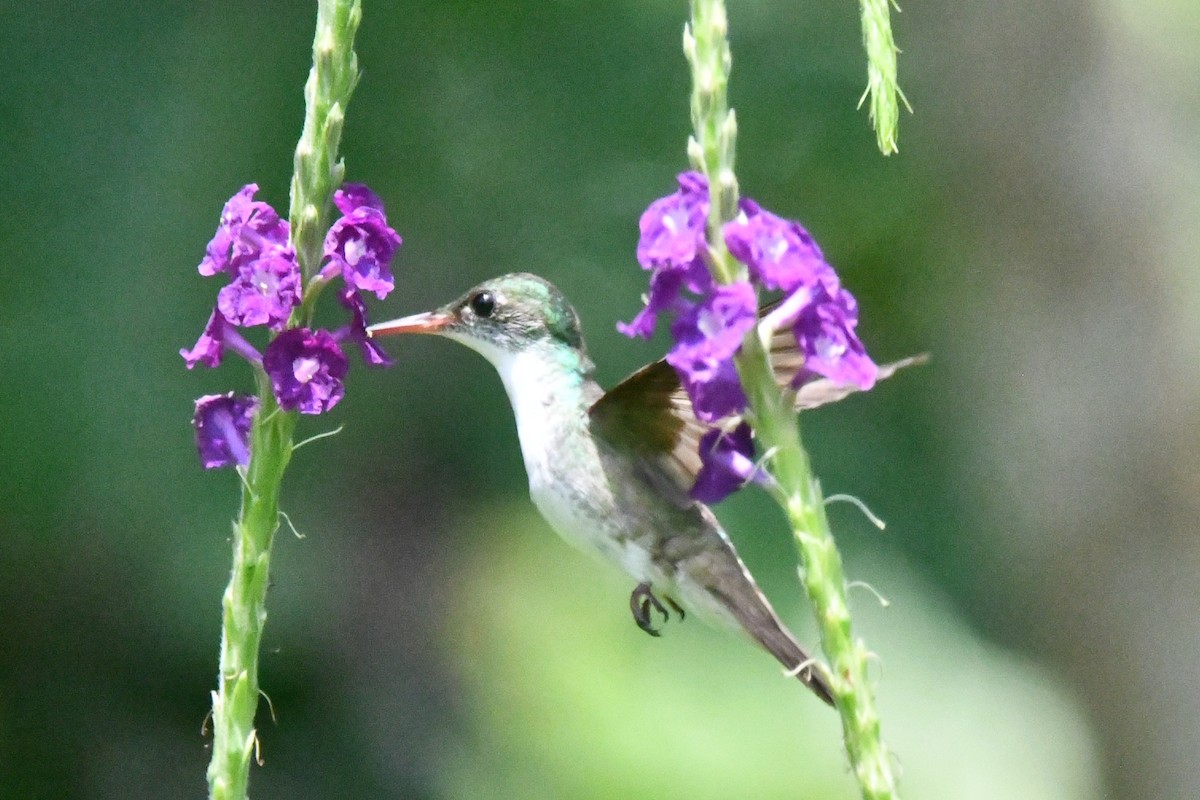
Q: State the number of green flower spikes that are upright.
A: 2